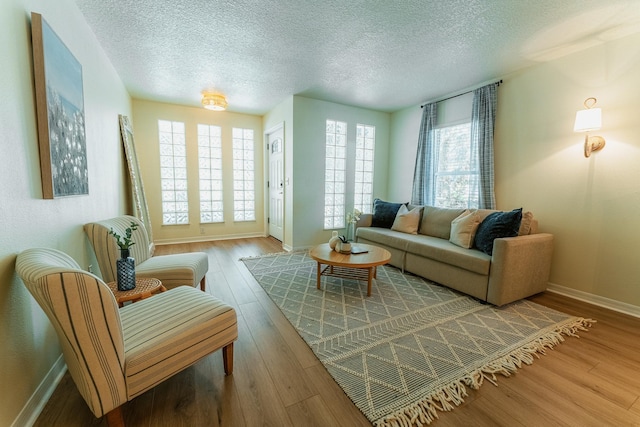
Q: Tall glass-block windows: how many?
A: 5